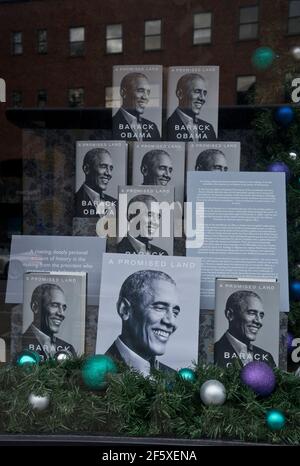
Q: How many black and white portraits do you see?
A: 9